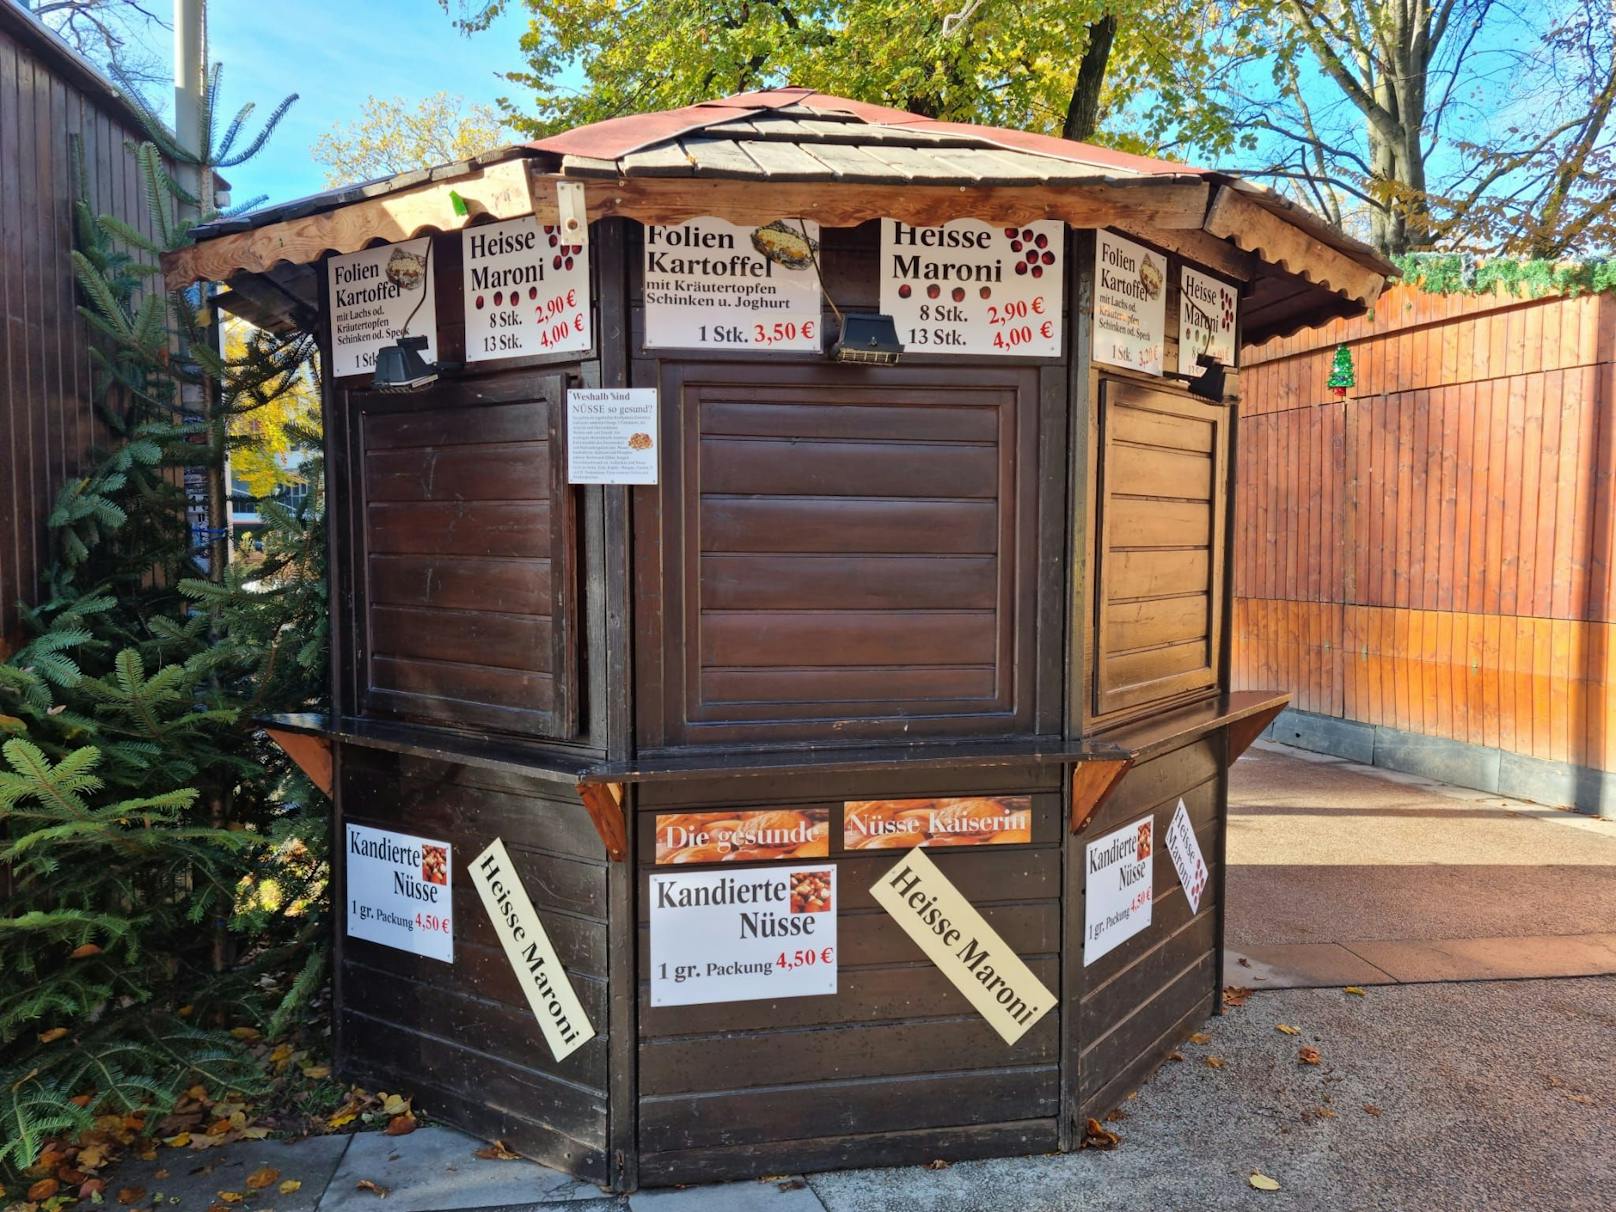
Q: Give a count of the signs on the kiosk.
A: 15